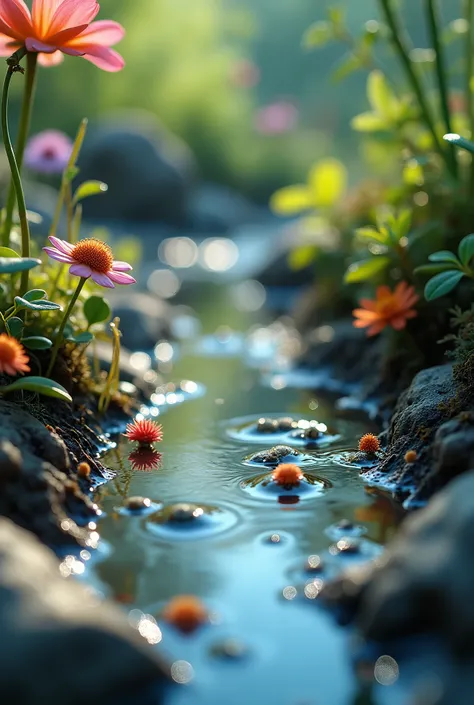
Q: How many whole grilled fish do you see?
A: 0